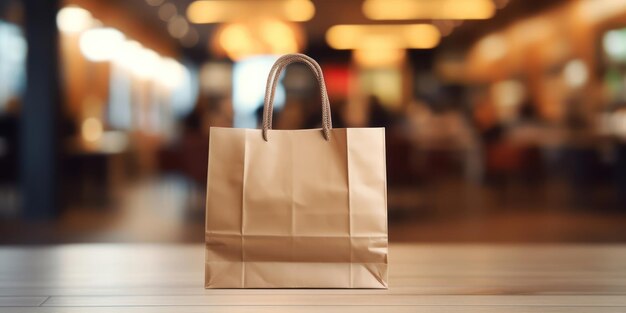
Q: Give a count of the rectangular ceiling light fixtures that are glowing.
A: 3